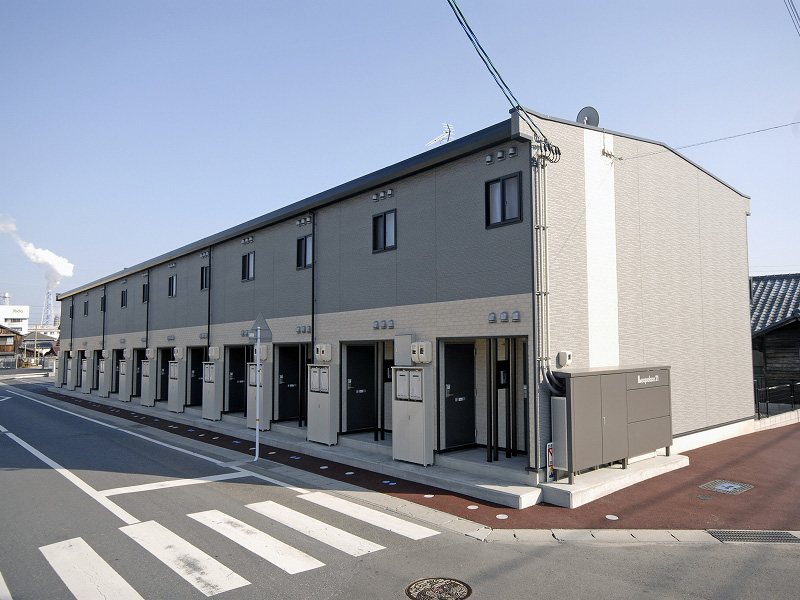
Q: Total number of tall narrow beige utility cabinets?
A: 11